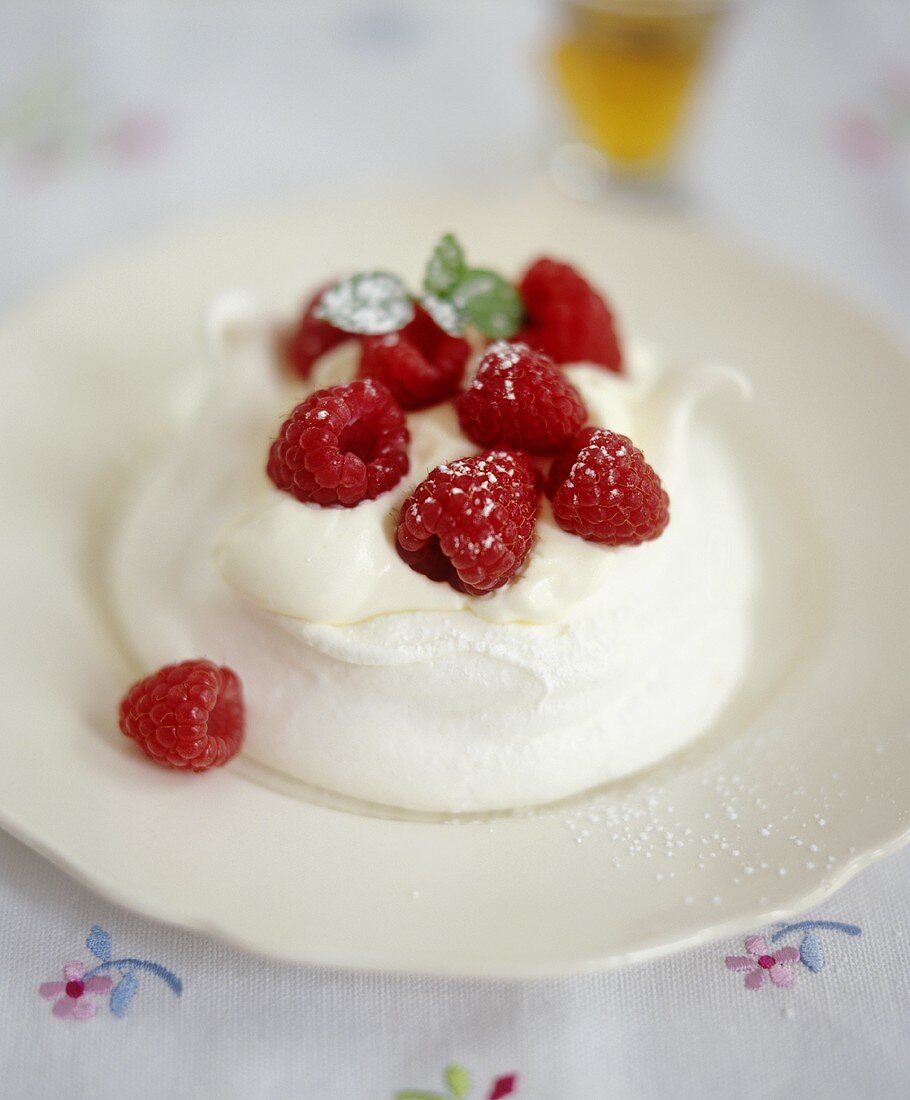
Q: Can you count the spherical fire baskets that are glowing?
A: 0